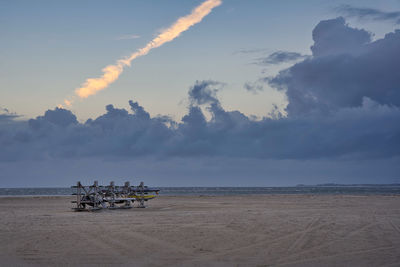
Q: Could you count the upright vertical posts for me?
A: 5